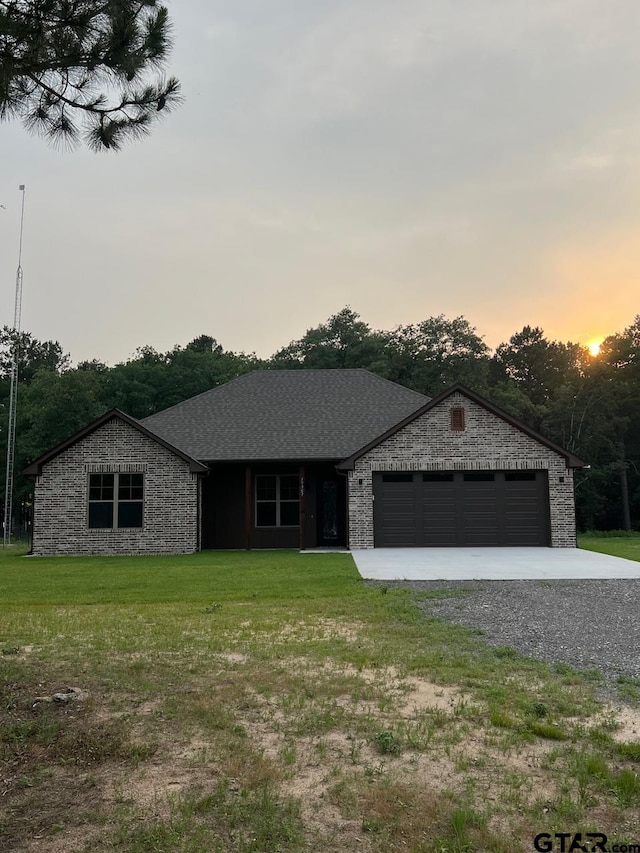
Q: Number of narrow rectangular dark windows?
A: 4